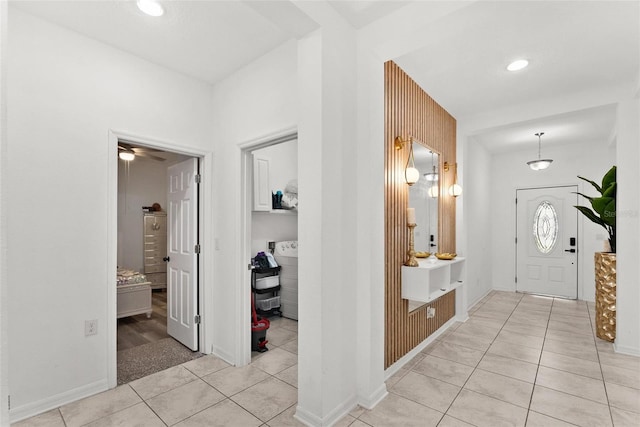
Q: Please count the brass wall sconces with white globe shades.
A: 2